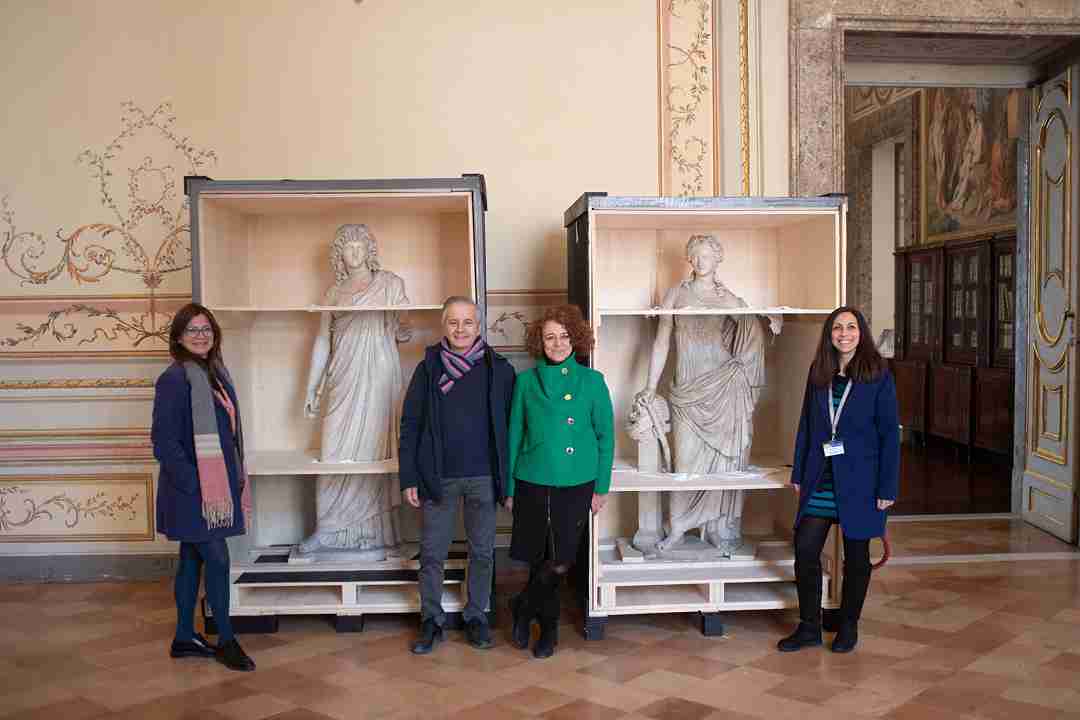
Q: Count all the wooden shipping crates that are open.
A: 2